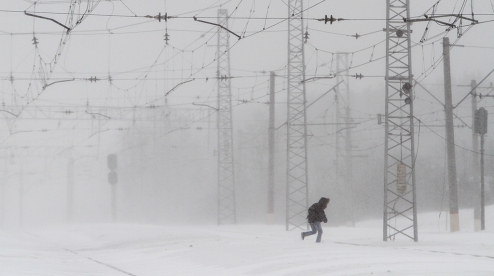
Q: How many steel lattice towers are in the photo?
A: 4